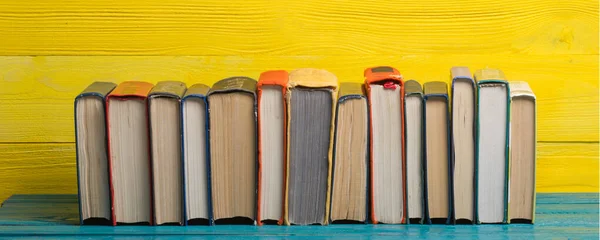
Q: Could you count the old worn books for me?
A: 14